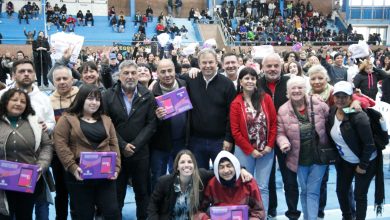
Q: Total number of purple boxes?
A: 4